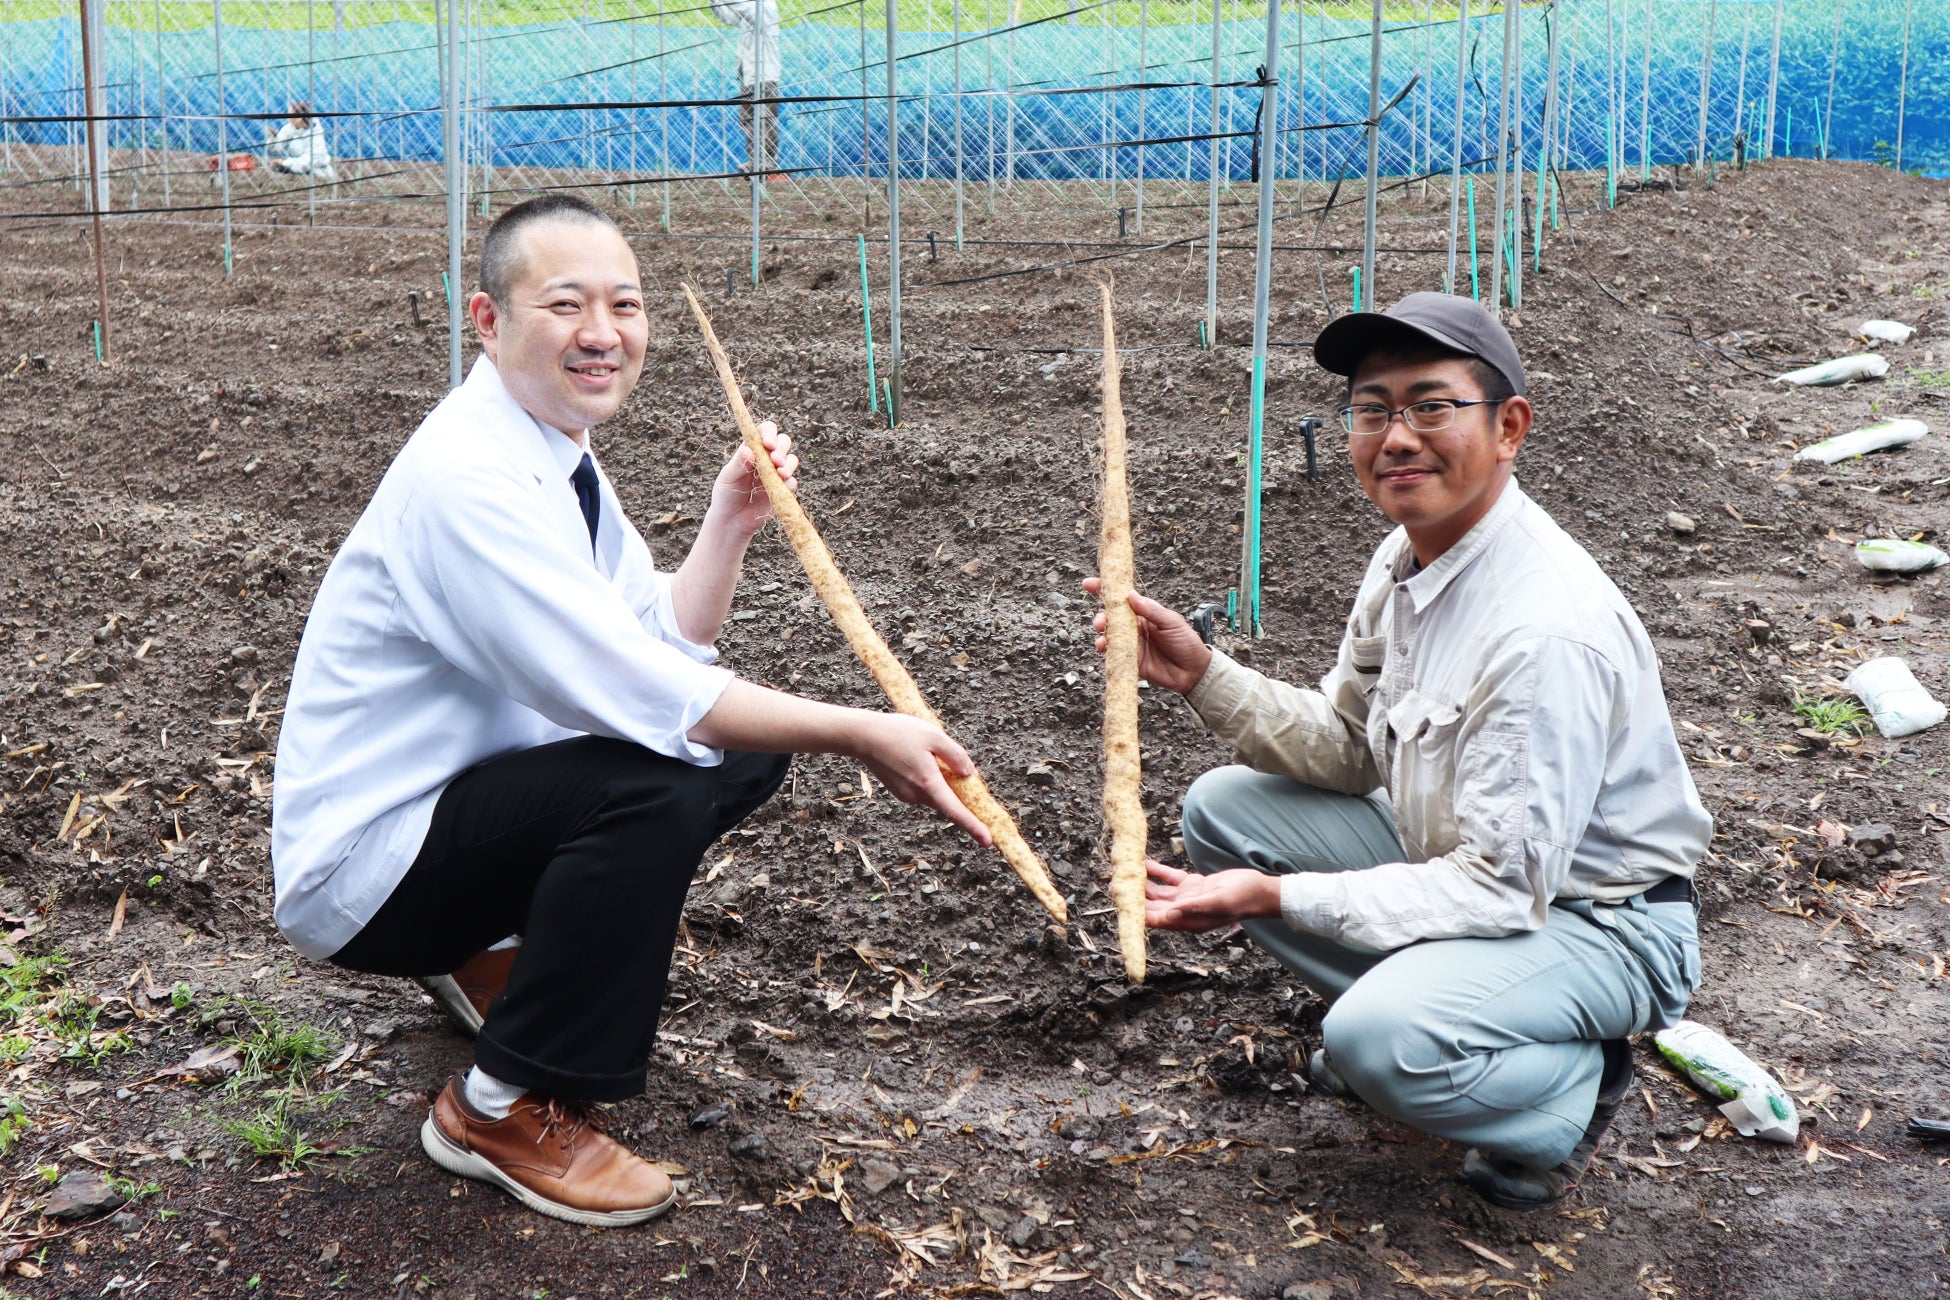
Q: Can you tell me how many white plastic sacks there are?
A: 6